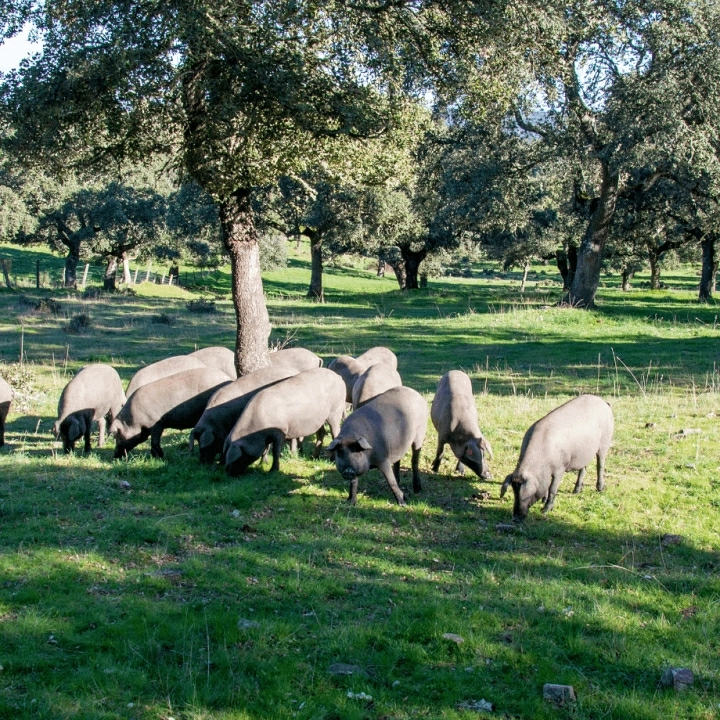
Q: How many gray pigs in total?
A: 14